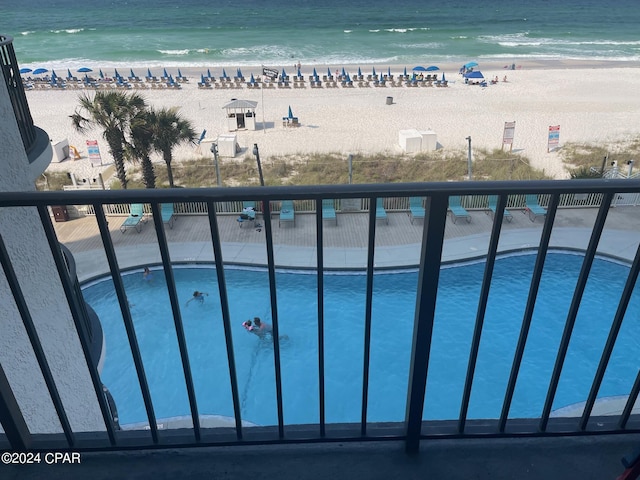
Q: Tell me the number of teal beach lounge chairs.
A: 10